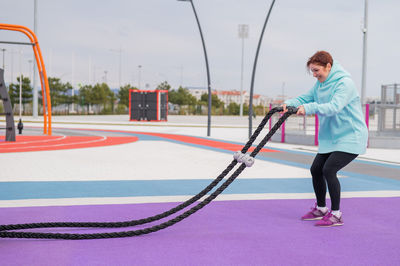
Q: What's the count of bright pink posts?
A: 4